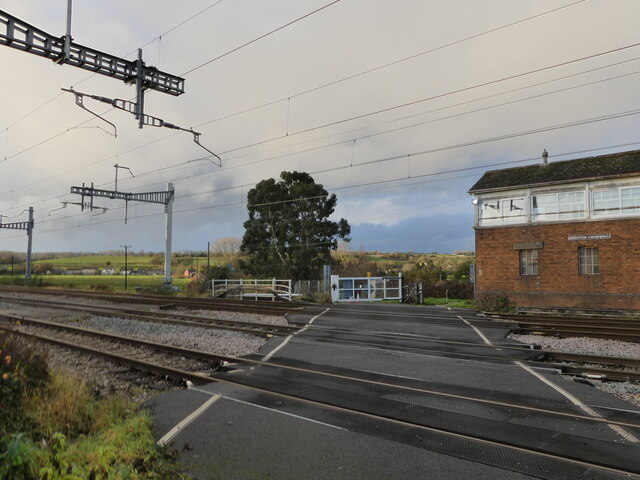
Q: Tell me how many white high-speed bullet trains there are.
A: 0